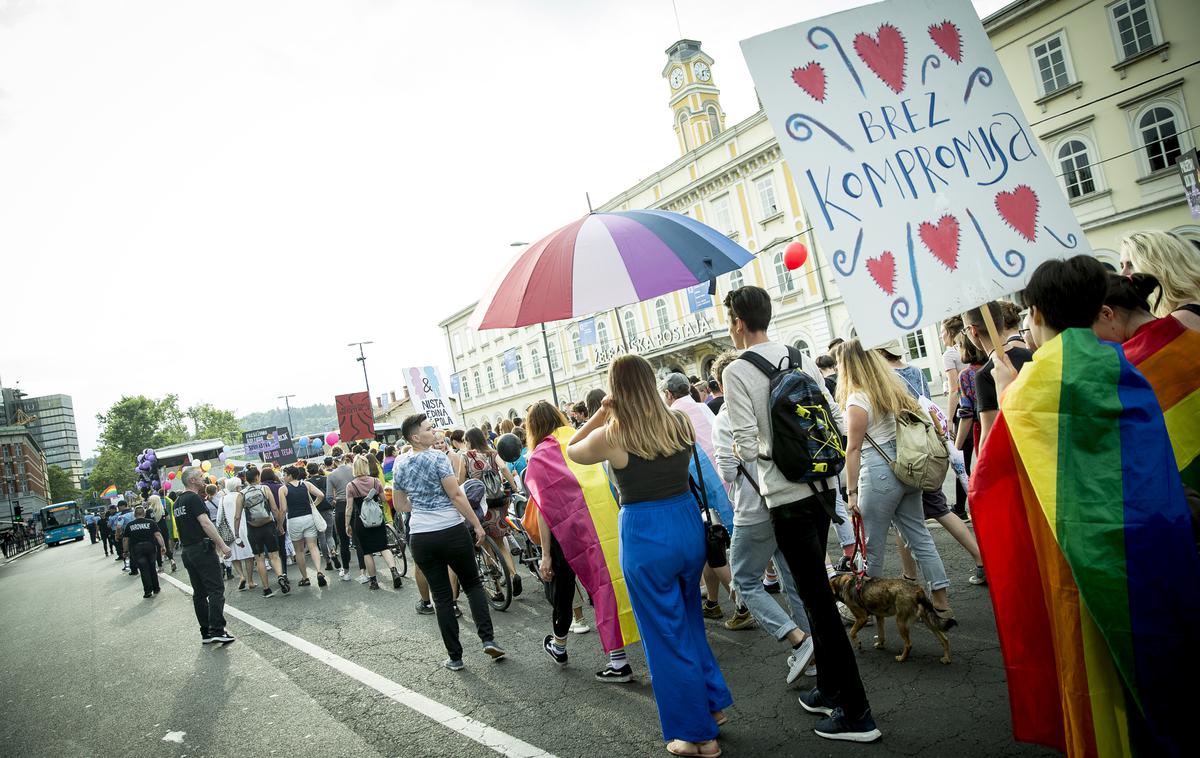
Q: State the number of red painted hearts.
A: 6